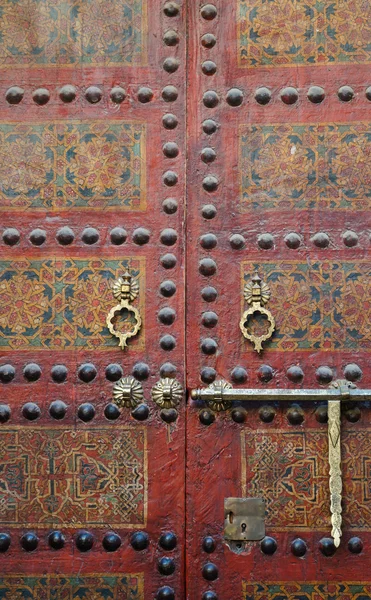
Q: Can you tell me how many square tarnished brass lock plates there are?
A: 1